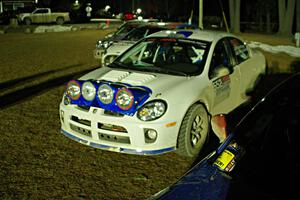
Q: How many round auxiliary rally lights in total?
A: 4